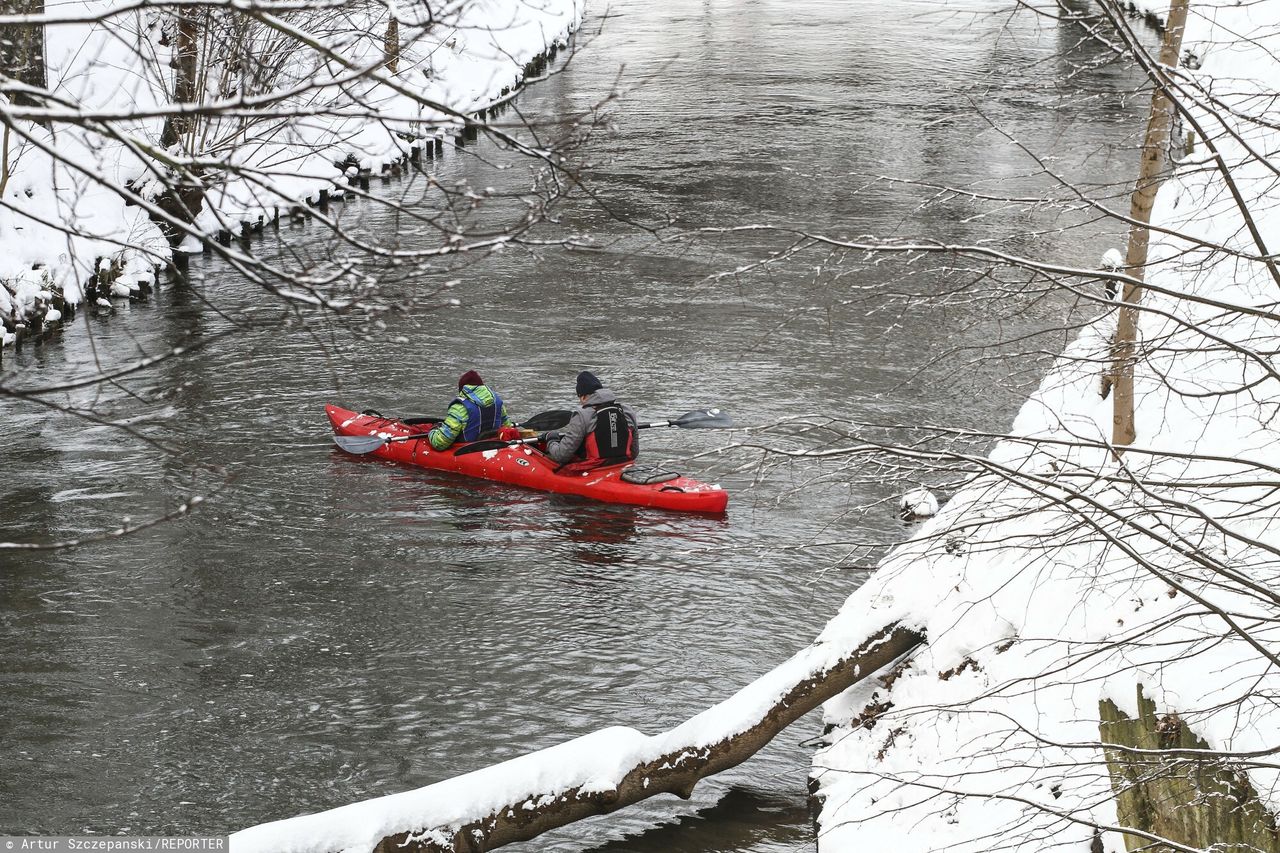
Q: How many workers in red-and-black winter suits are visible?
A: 0